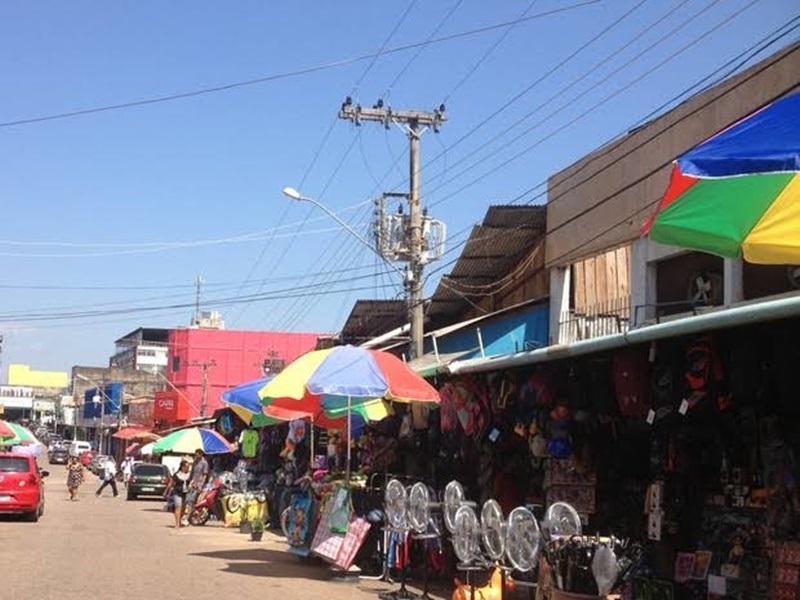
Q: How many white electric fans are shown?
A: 7